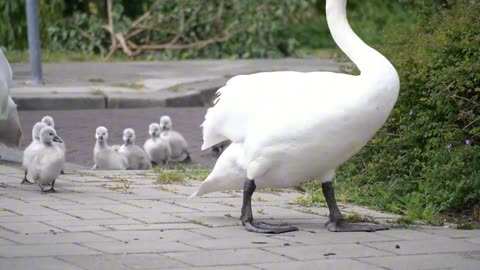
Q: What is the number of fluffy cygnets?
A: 7